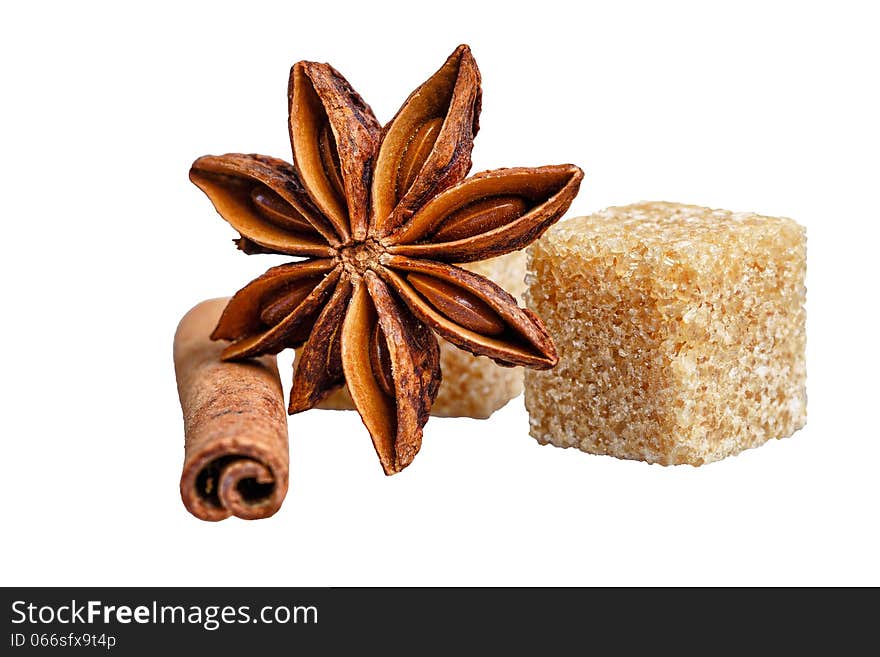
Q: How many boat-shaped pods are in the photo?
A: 8